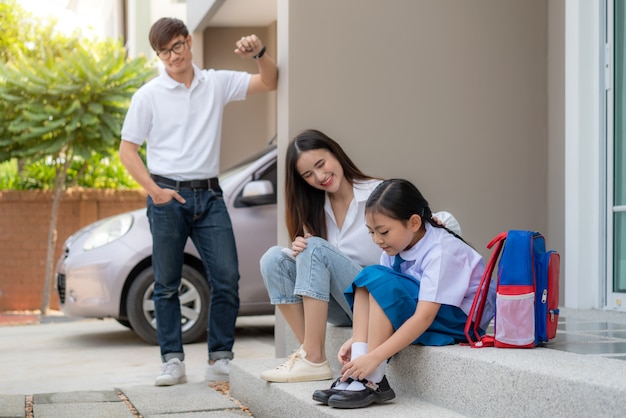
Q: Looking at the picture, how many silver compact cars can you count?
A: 1